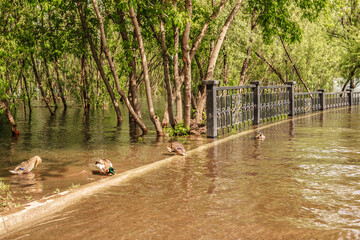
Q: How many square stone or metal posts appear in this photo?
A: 5